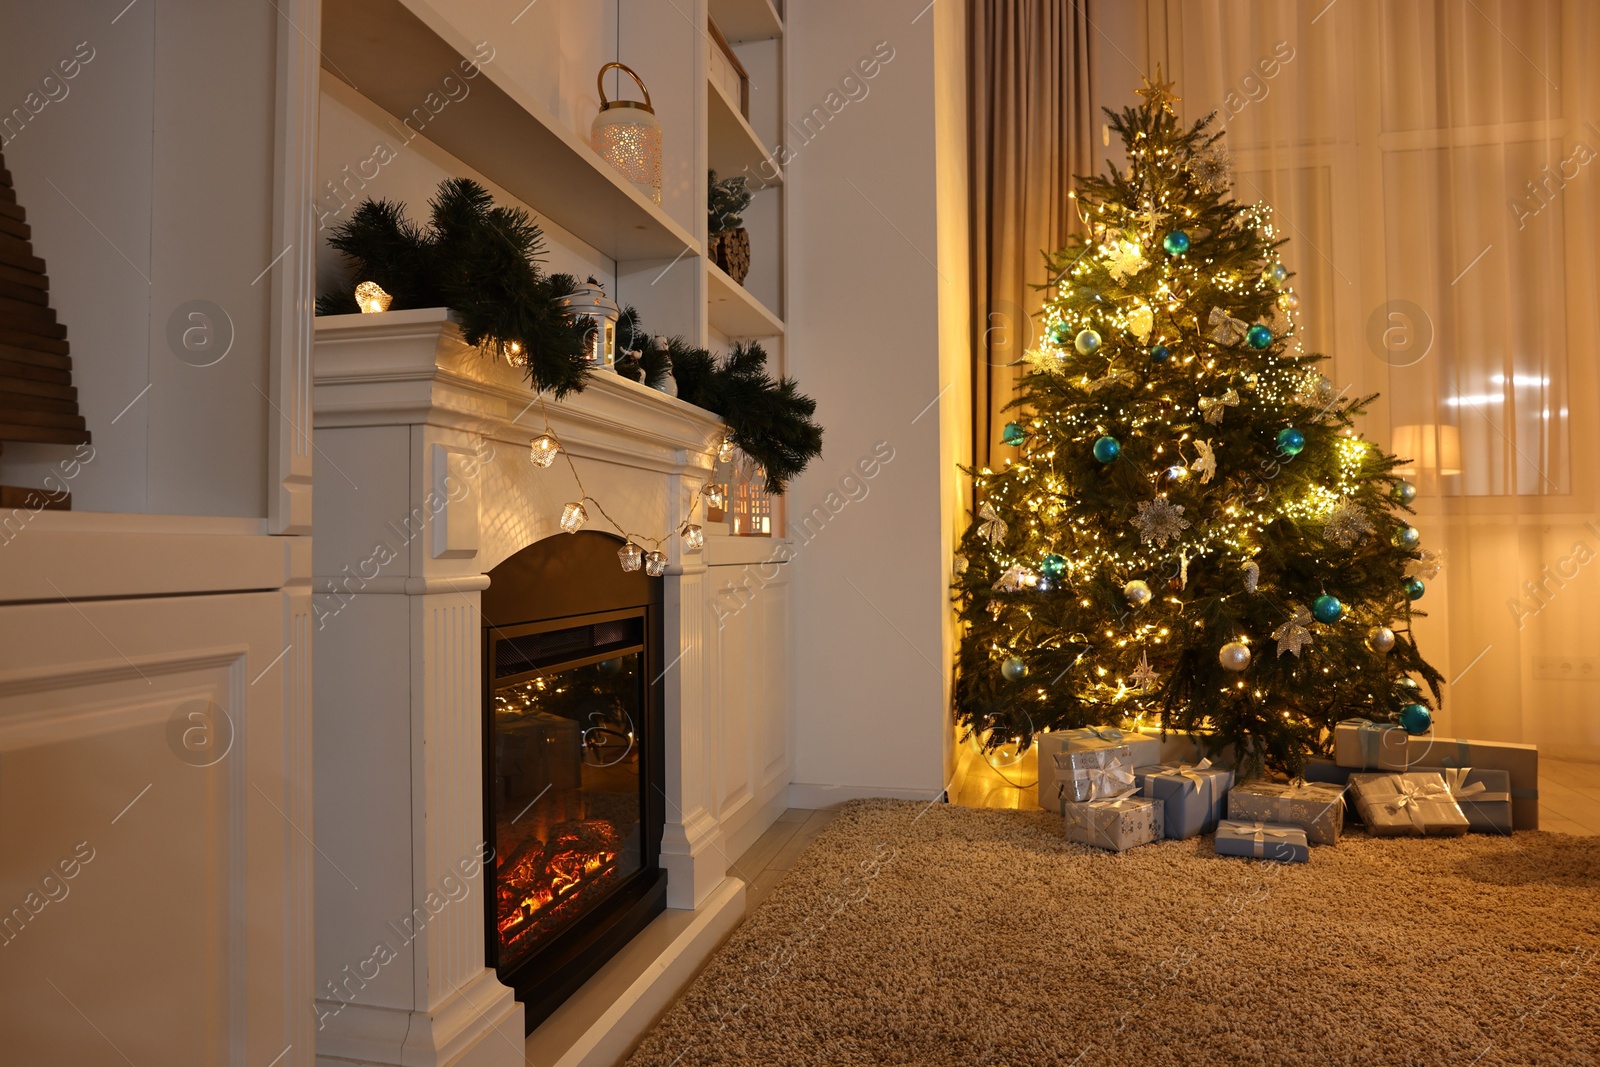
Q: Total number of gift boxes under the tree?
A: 11